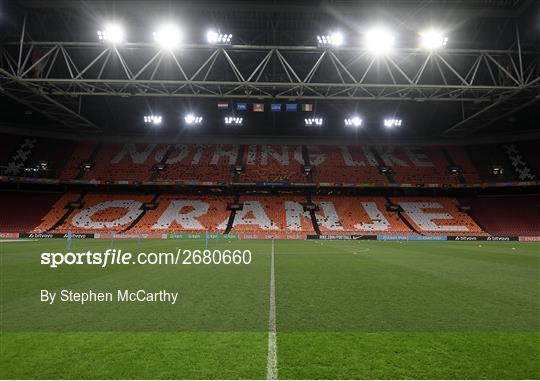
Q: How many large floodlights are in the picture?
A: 12